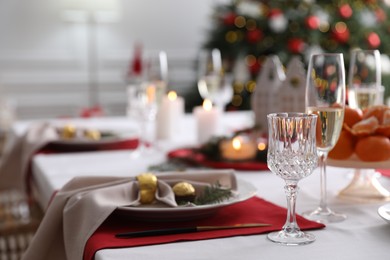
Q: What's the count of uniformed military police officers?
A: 0